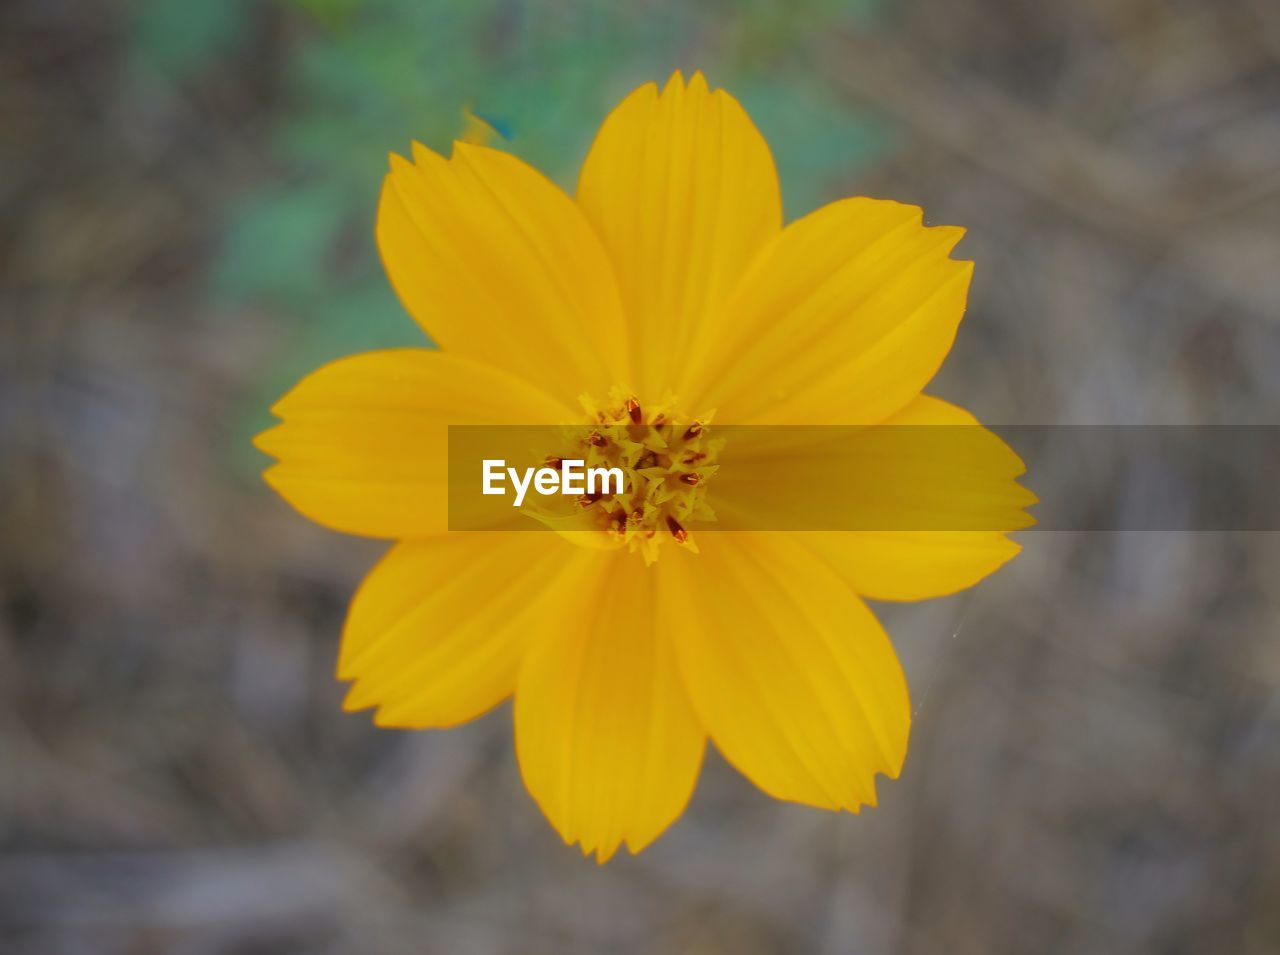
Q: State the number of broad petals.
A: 8